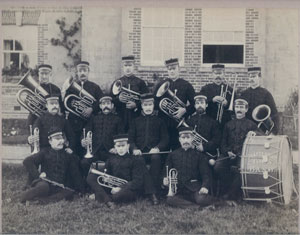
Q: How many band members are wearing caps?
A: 14